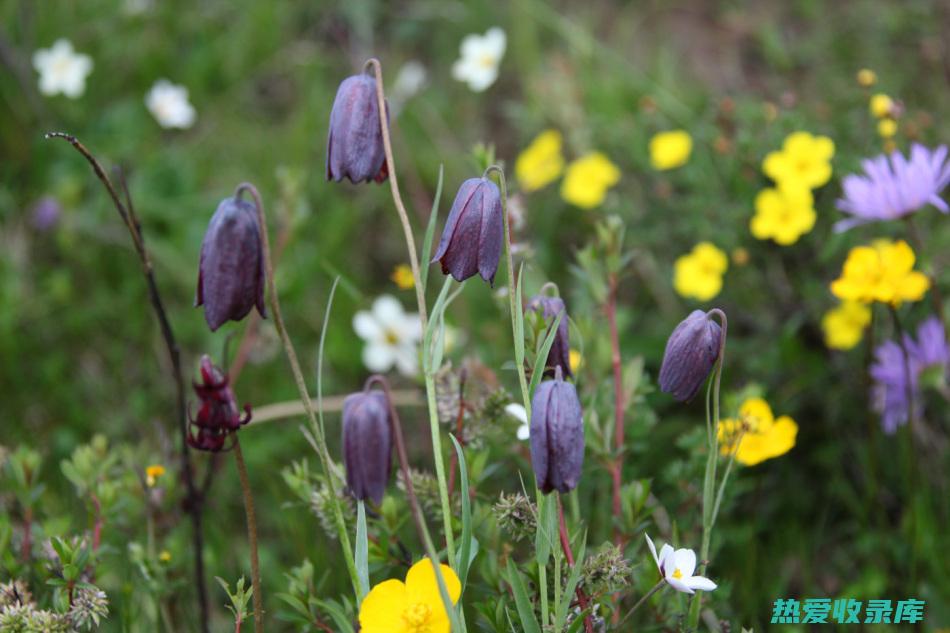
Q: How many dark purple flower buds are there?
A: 7